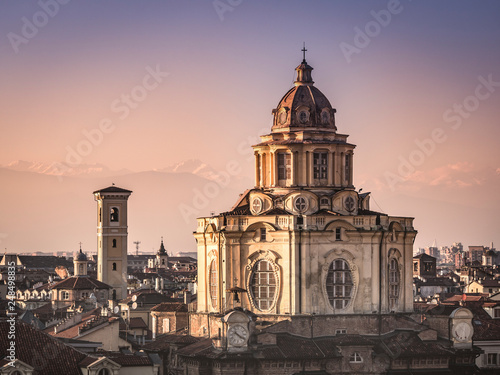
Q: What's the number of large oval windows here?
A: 4